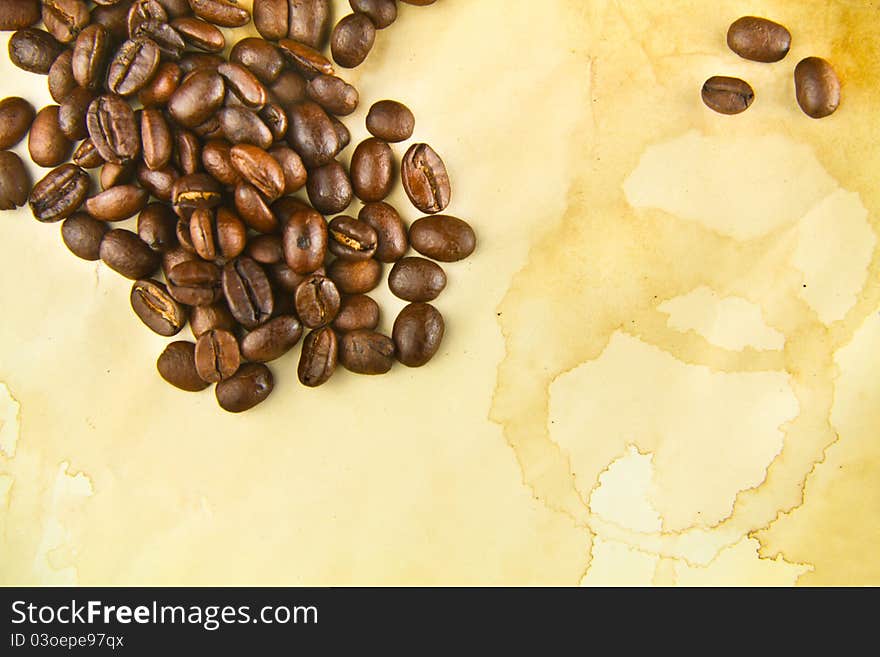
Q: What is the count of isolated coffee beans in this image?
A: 3